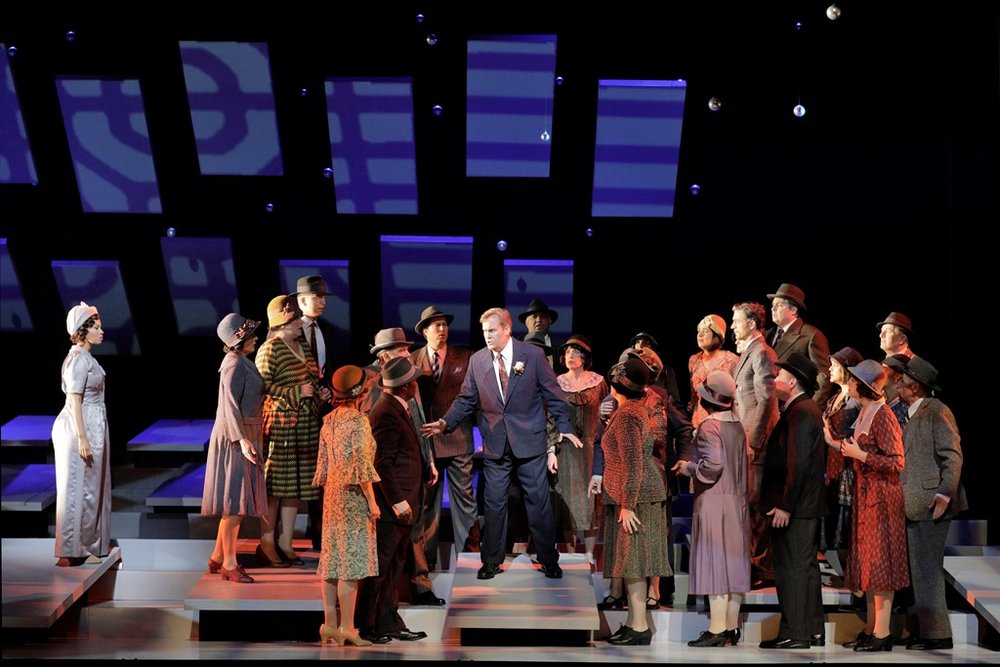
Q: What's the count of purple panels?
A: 12